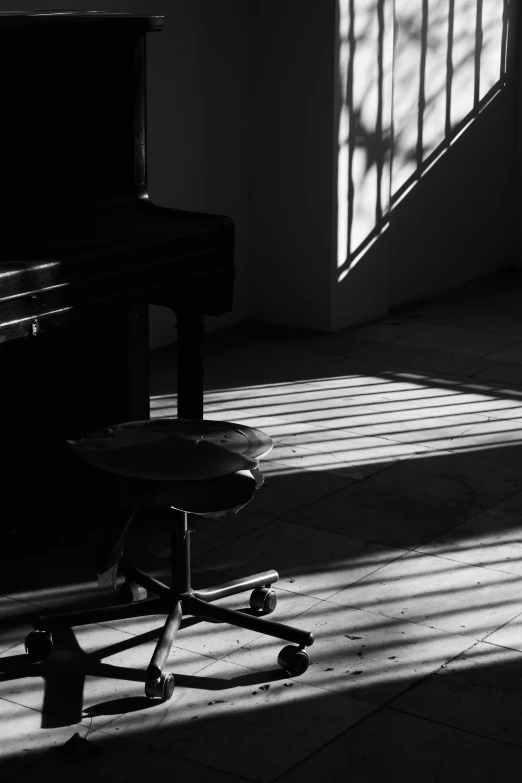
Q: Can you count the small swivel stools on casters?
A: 1